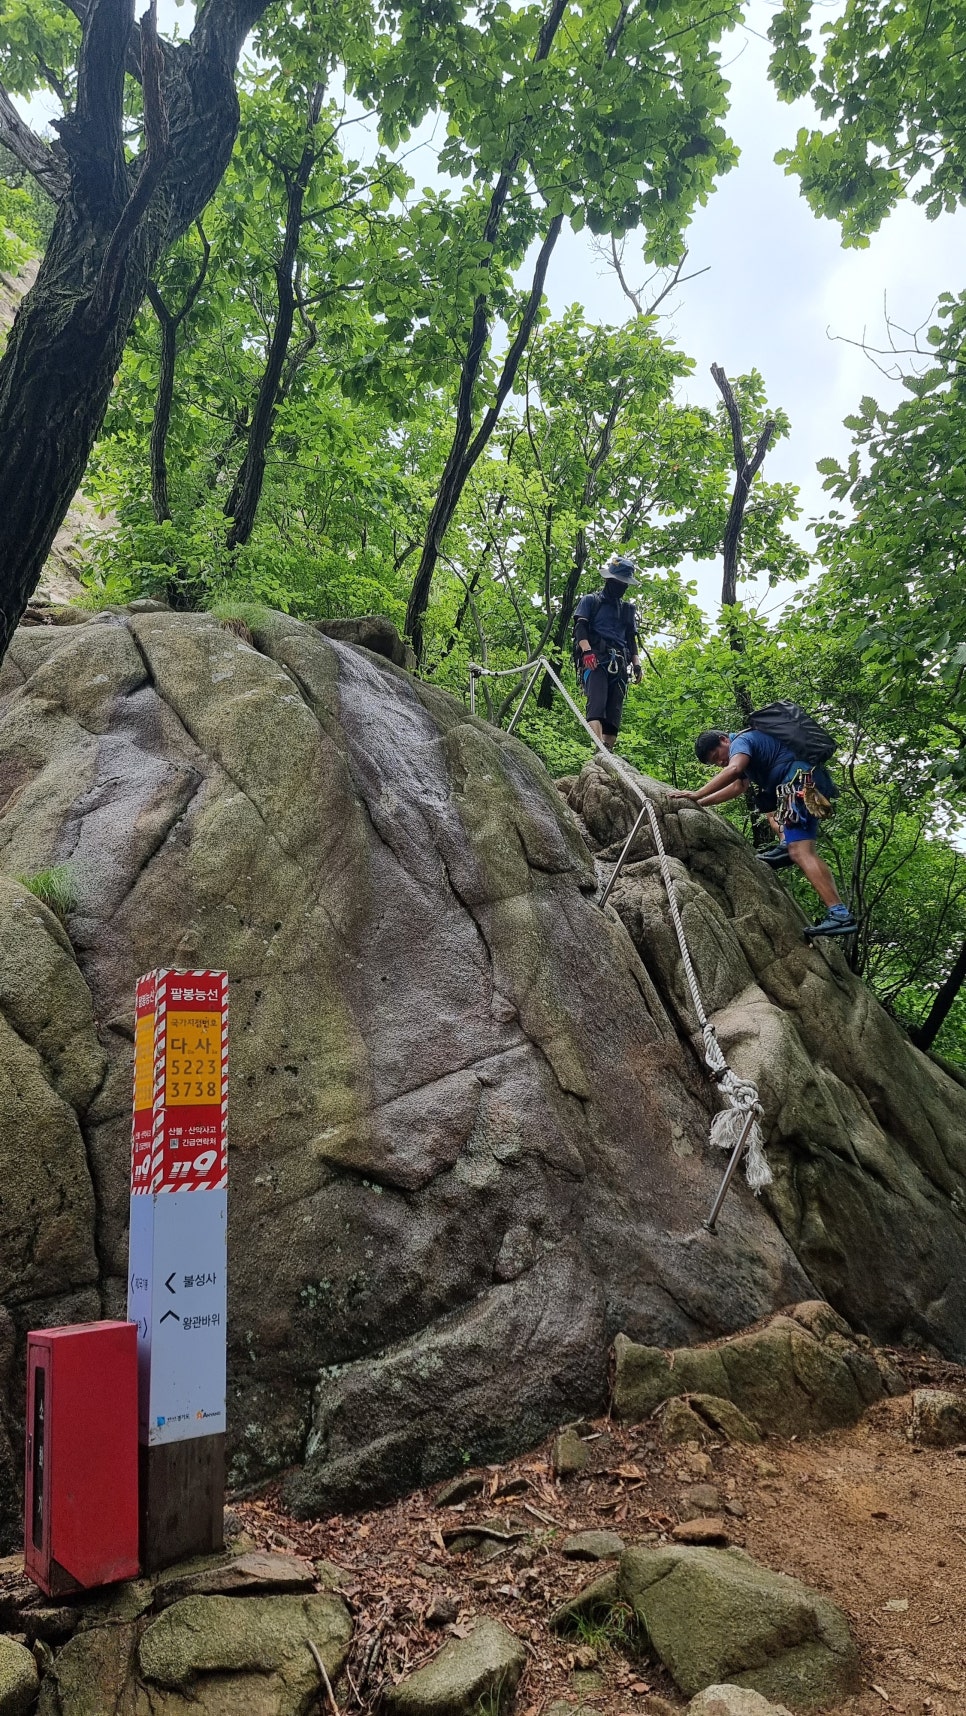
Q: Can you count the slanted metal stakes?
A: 3